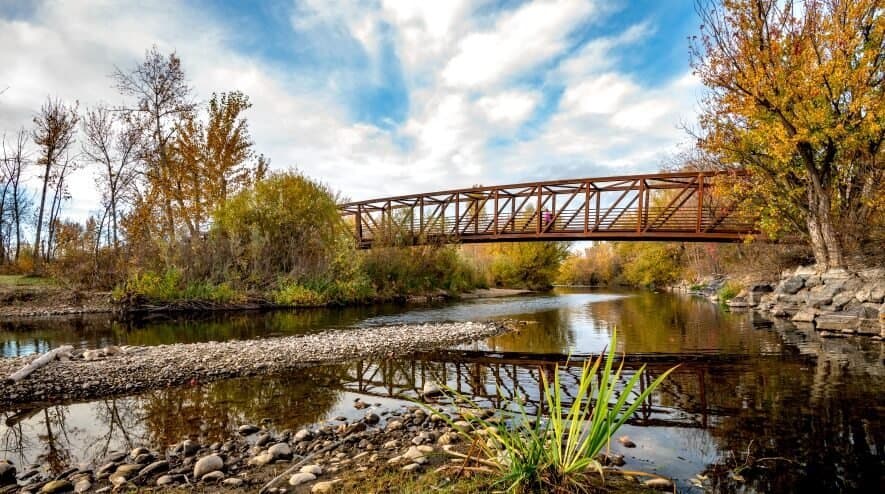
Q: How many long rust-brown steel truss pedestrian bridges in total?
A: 1